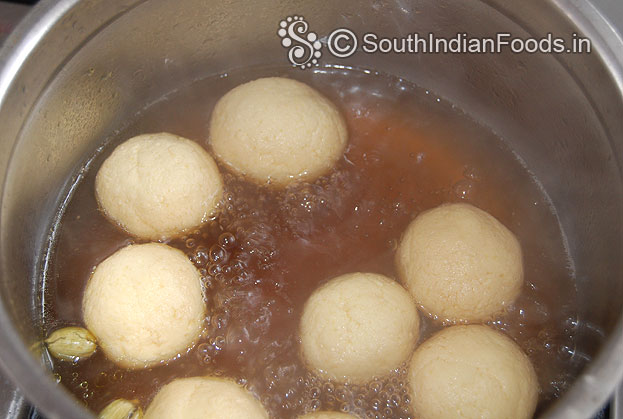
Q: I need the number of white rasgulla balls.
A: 8